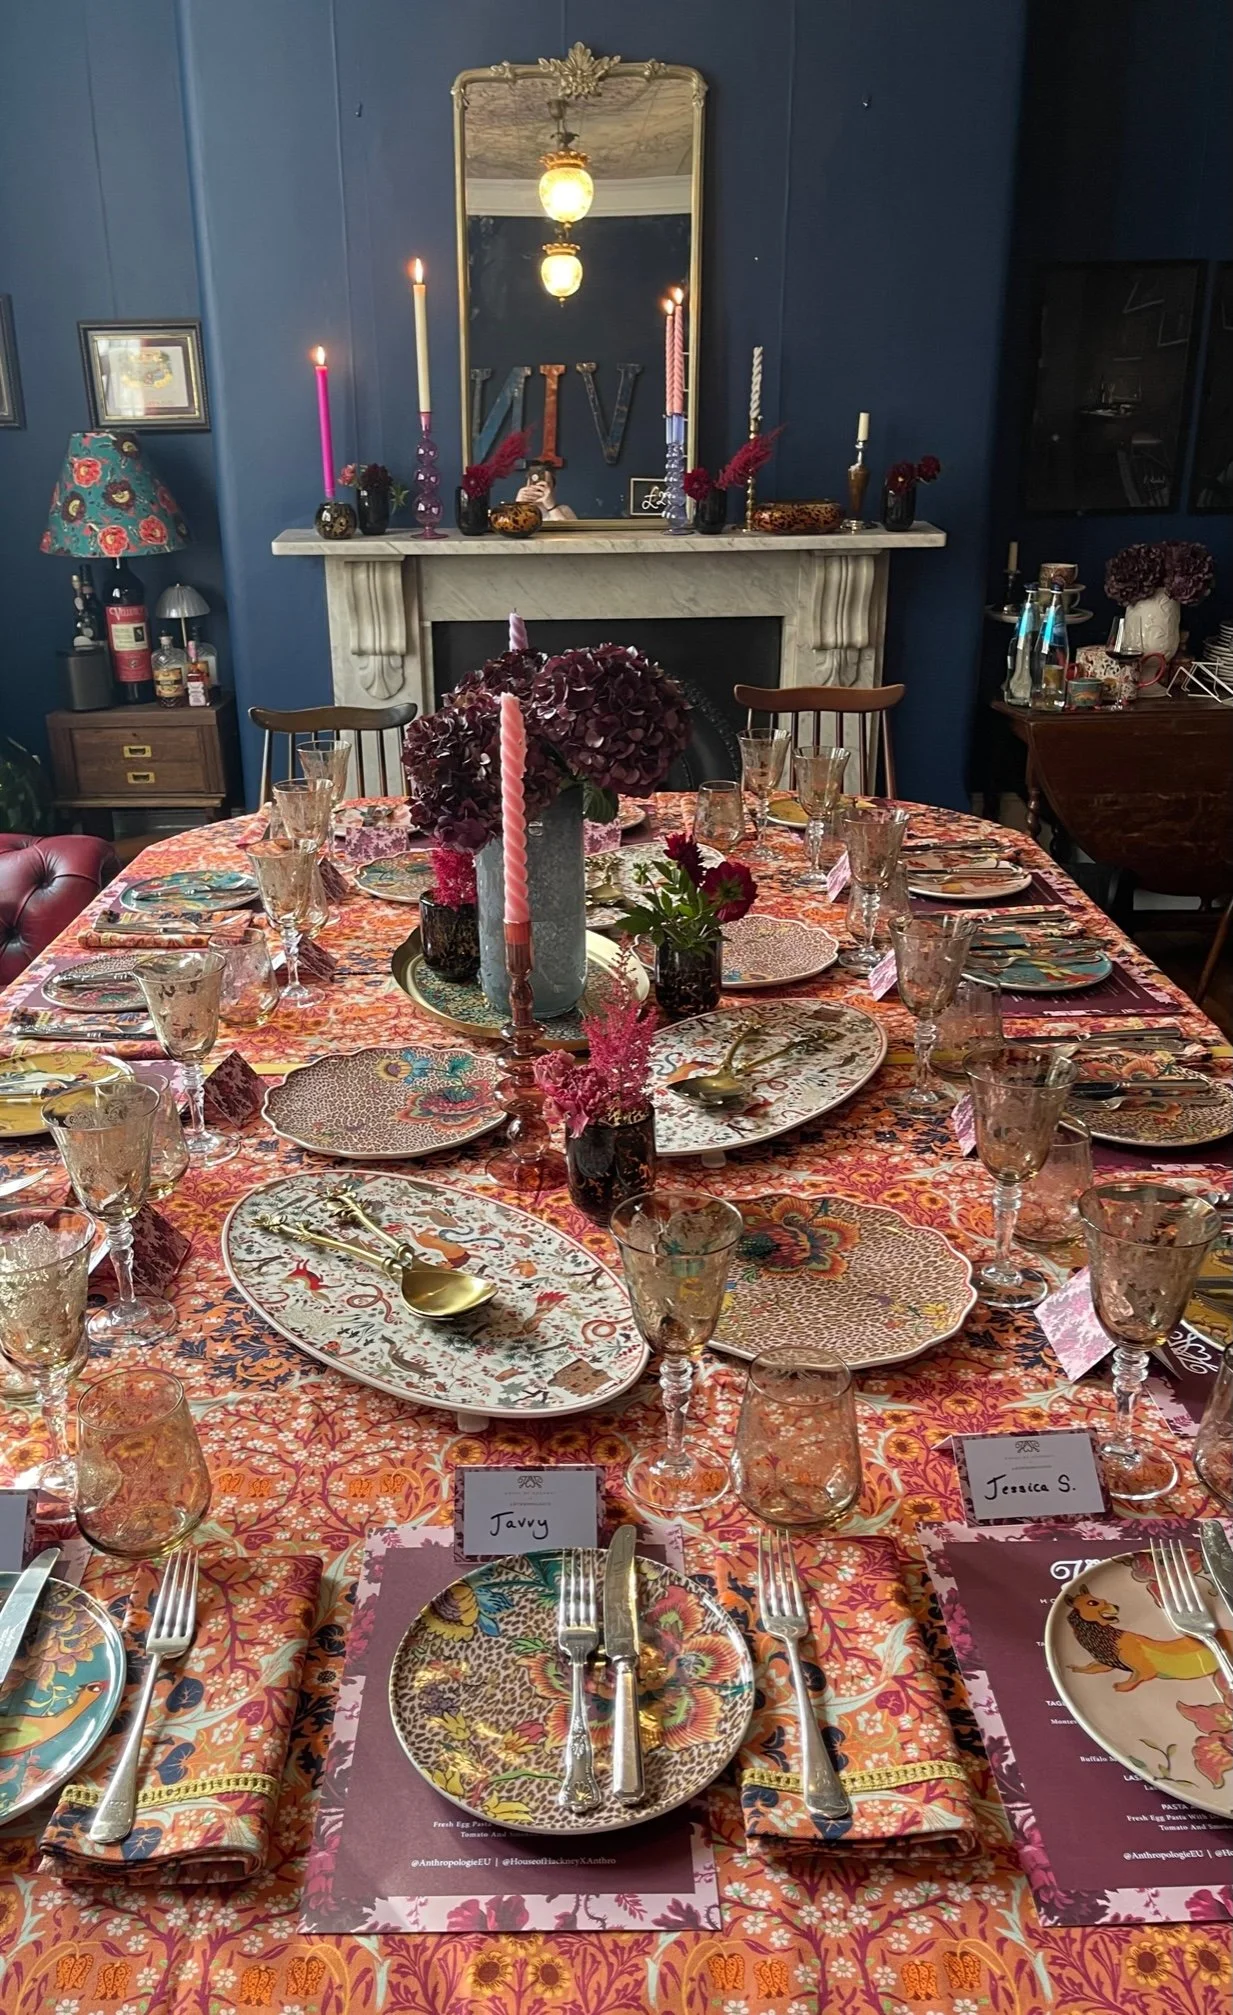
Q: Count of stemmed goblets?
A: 13